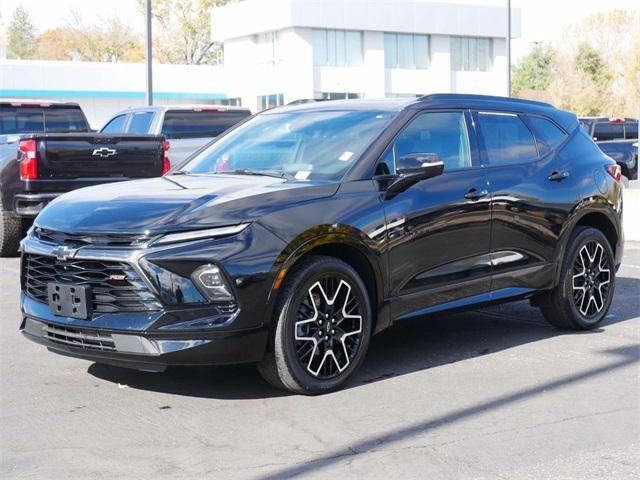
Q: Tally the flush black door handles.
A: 2